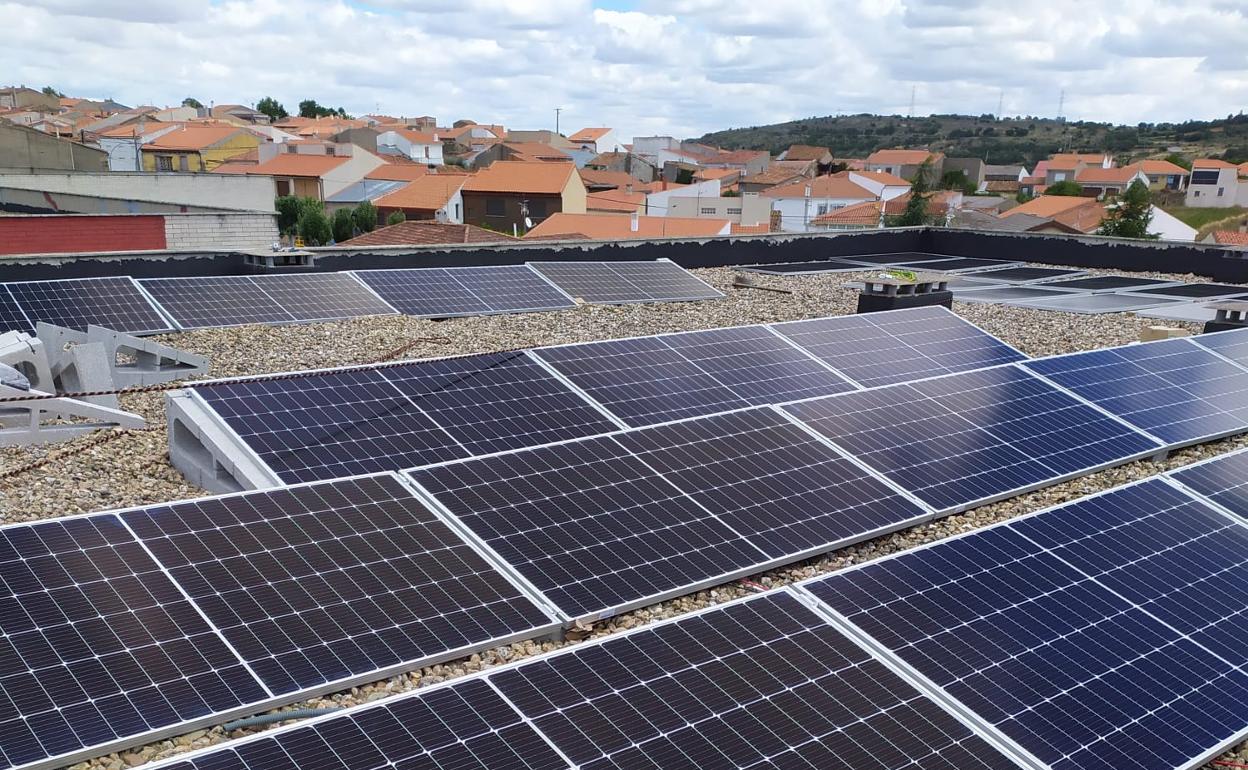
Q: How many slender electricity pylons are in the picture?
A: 3